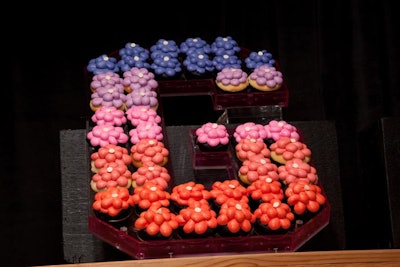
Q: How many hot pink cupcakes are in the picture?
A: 7